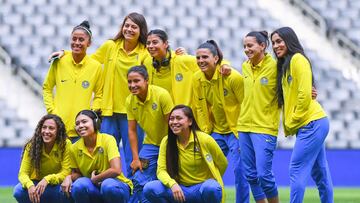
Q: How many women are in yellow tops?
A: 10